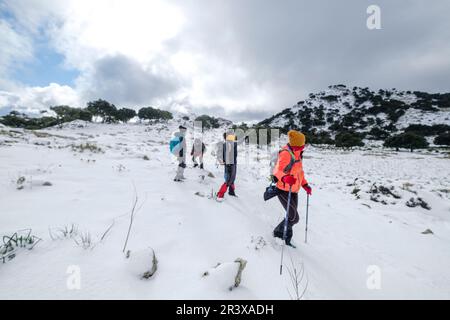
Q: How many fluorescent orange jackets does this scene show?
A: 1